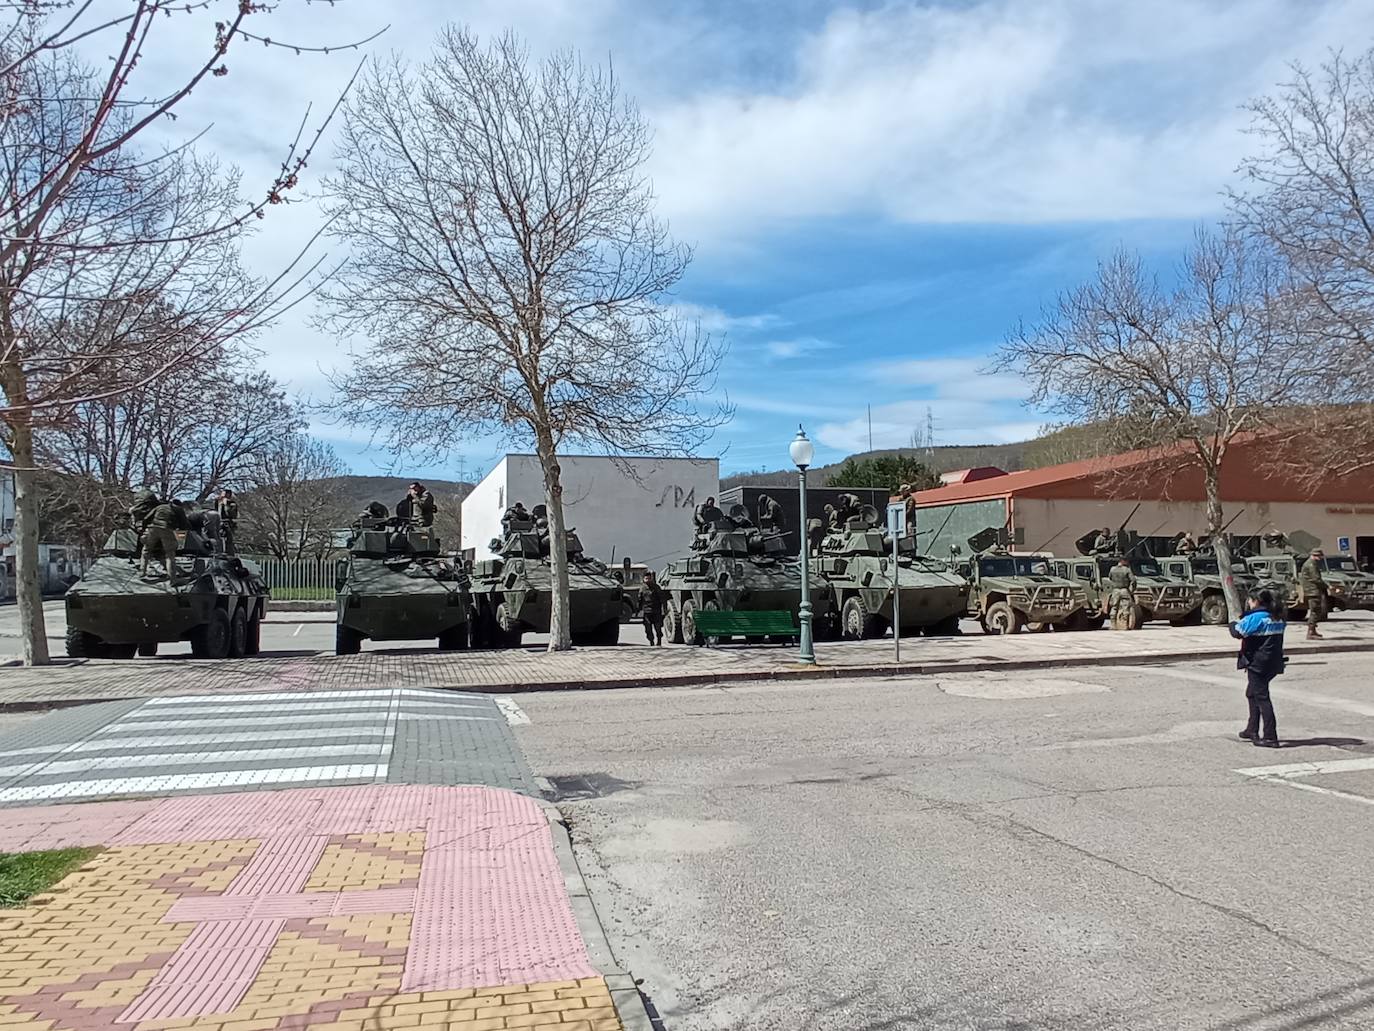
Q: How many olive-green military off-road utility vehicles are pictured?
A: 4